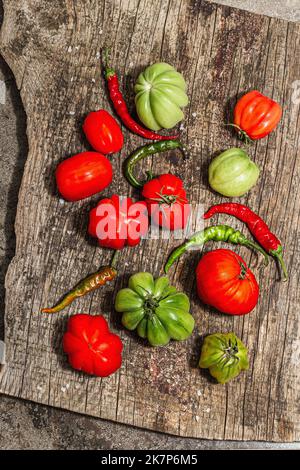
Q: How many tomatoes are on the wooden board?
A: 11